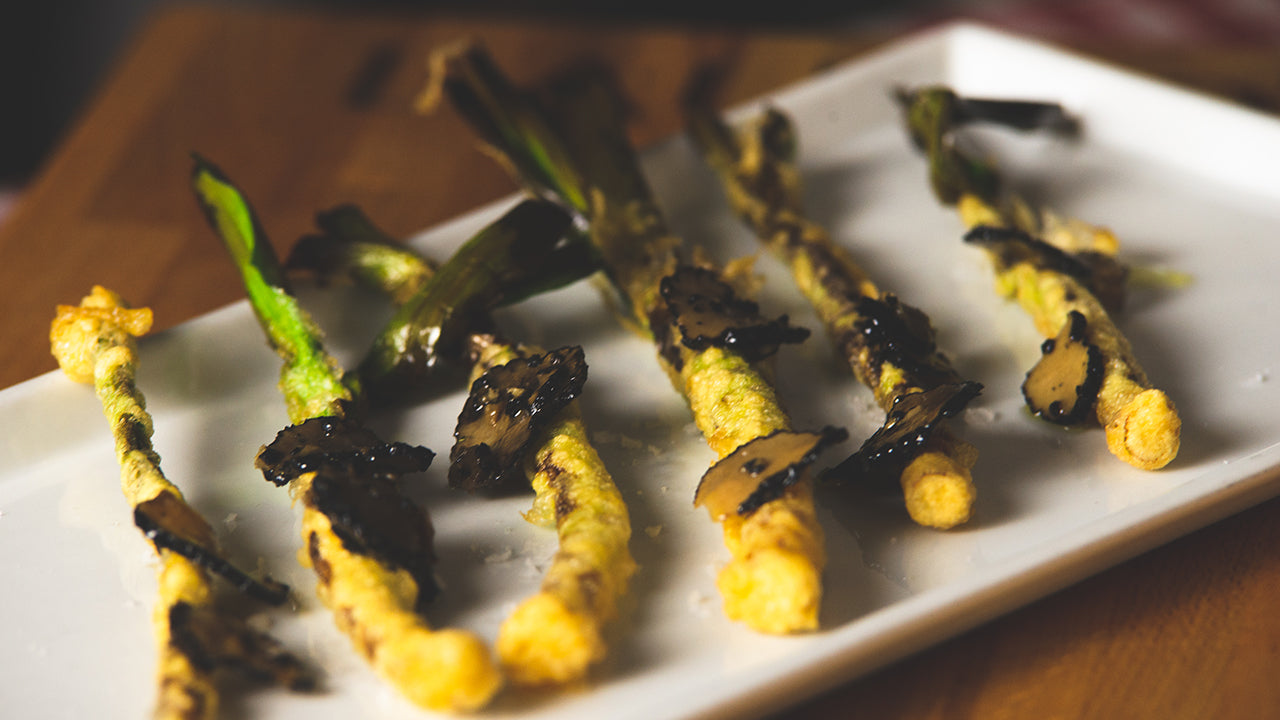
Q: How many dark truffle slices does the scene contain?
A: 11